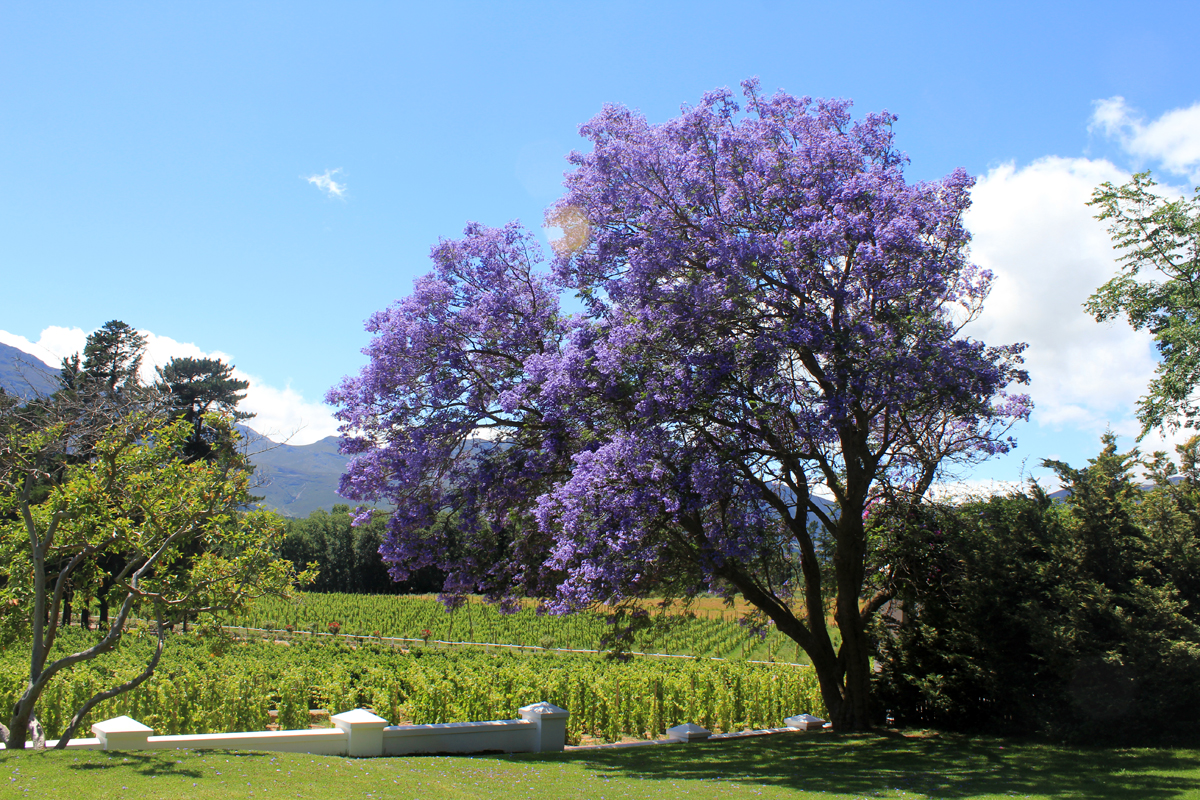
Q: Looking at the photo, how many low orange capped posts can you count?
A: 0